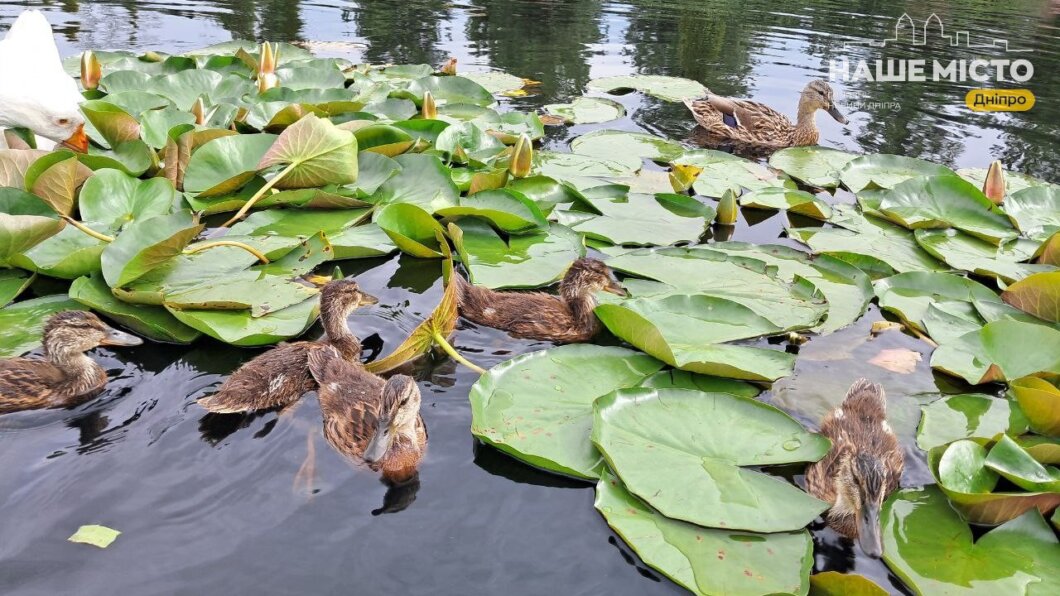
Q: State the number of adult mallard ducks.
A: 1